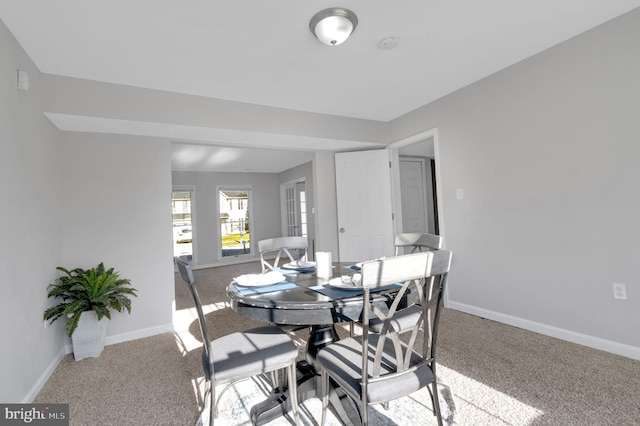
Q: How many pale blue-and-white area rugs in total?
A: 1